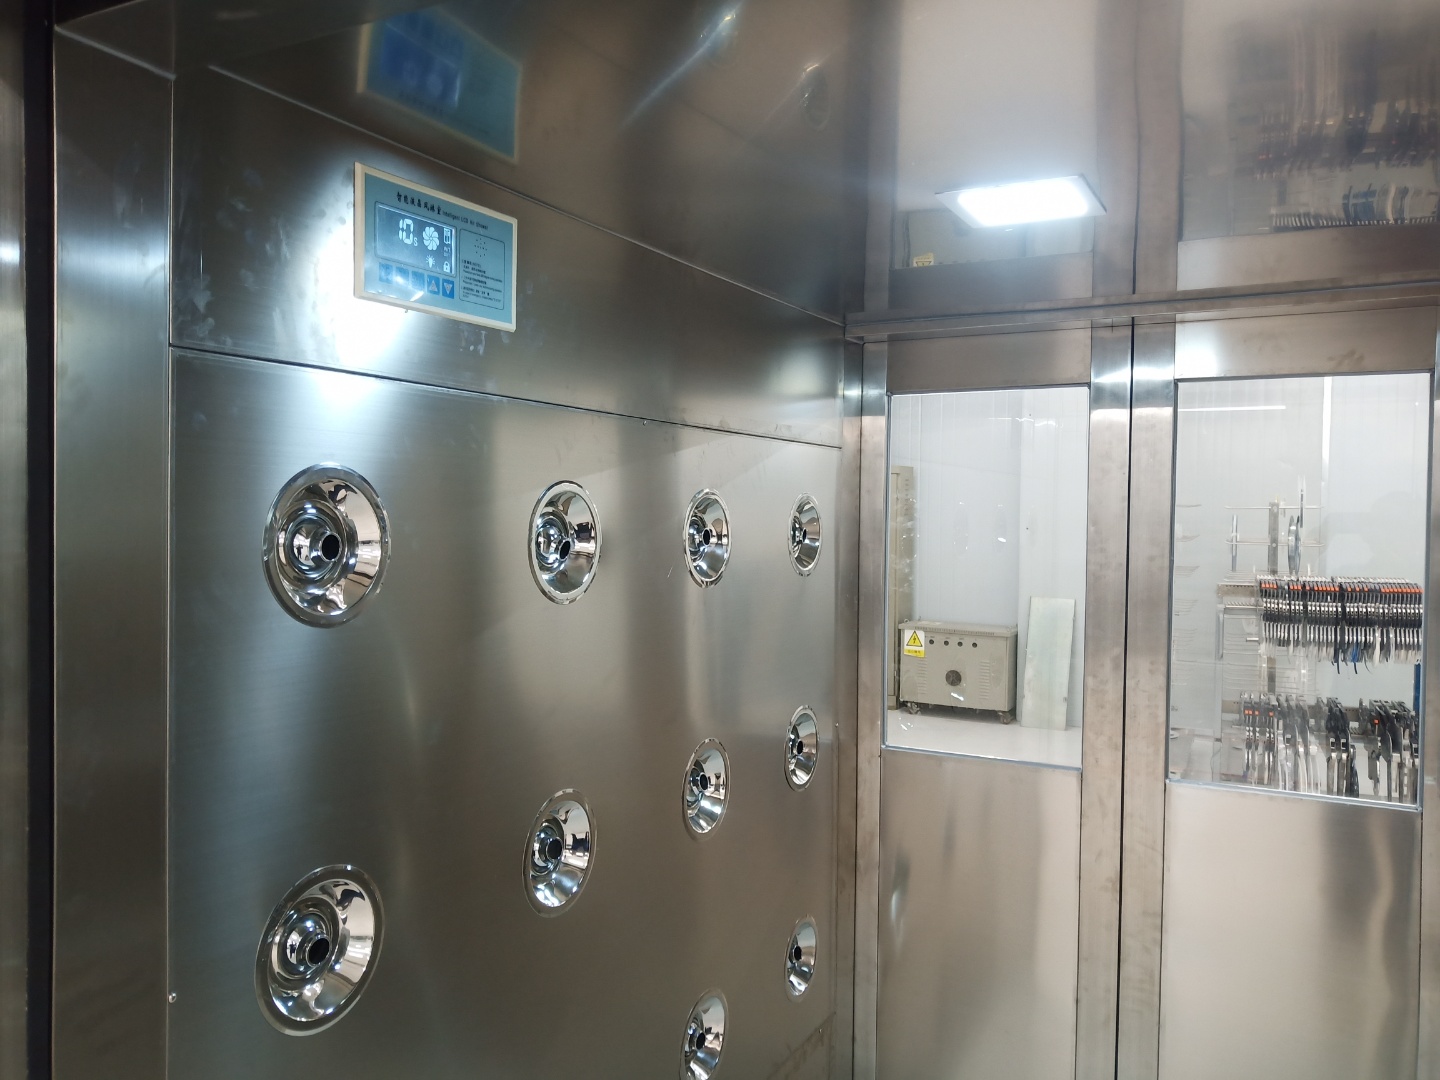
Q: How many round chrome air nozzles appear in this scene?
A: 10